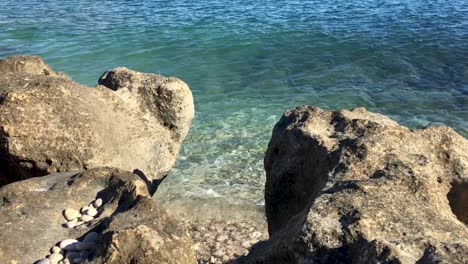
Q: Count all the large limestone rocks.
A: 3